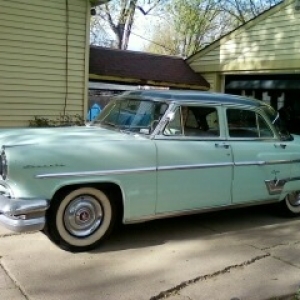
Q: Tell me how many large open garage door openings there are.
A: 1